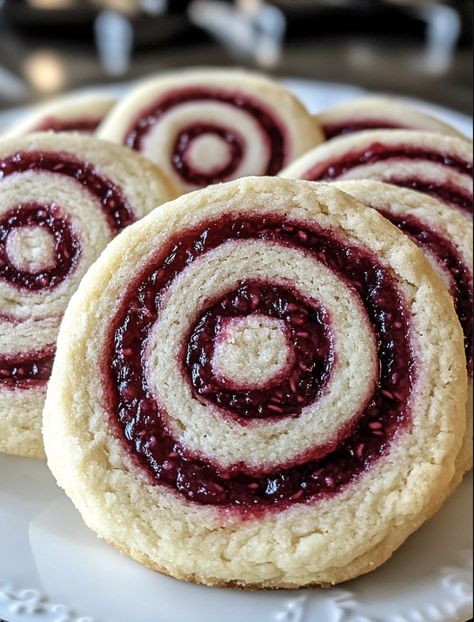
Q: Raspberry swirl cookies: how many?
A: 7